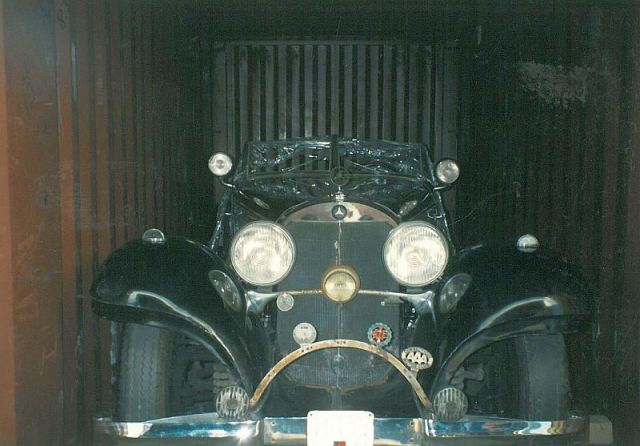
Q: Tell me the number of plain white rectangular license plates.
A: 1